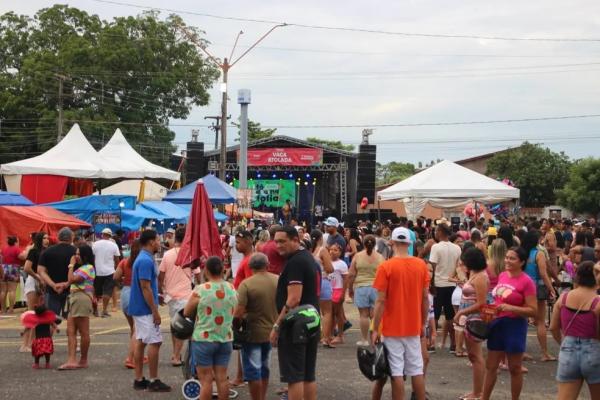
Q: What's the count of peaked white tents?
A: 3